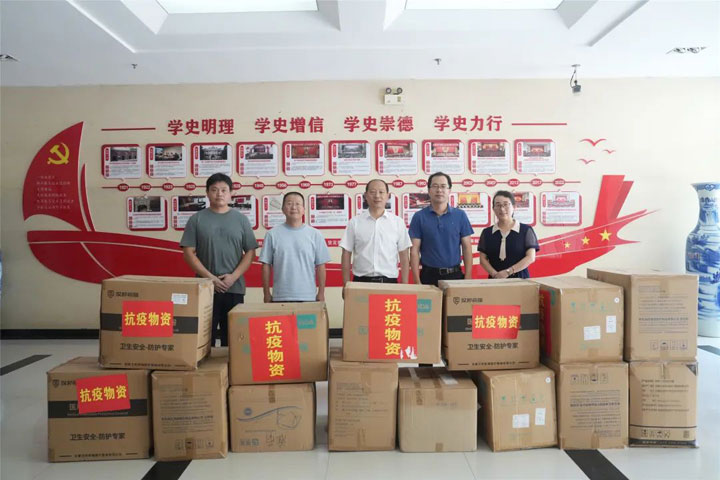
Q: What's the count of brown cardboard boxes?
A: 14